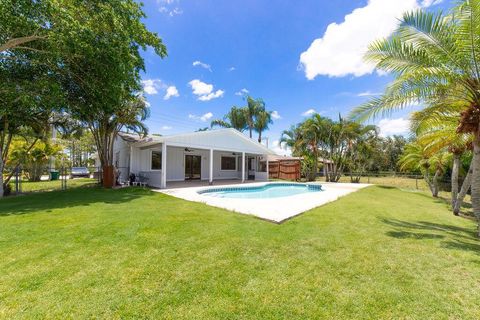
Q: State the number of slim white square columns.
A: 4